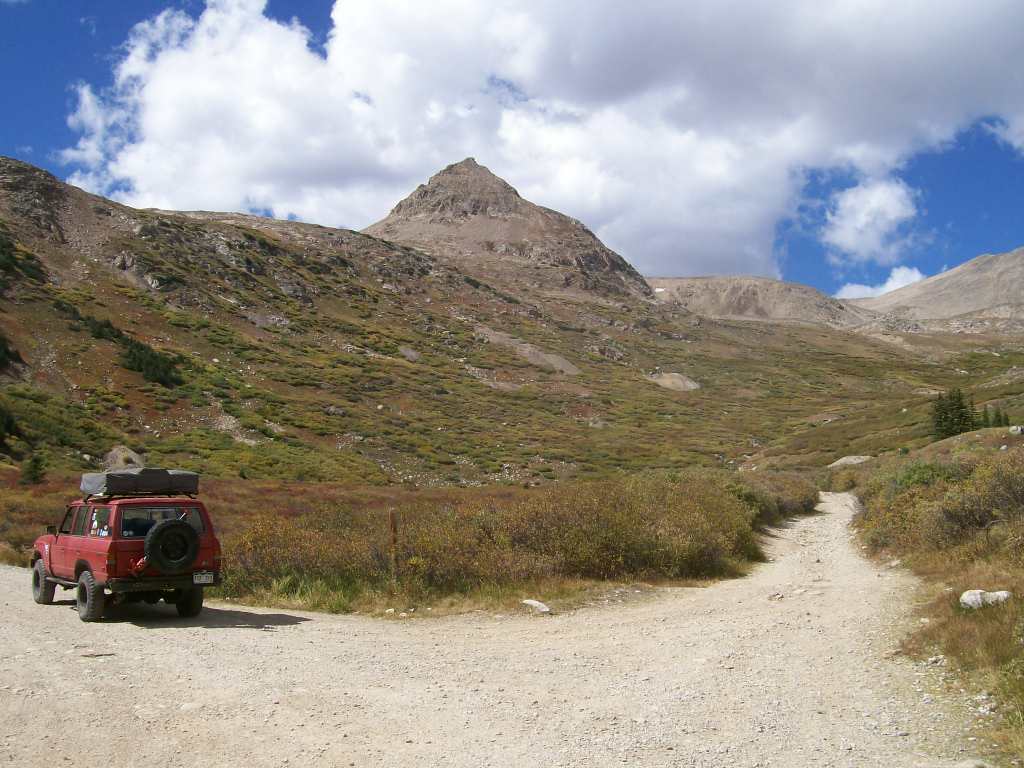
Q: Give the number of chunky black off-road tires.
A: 4